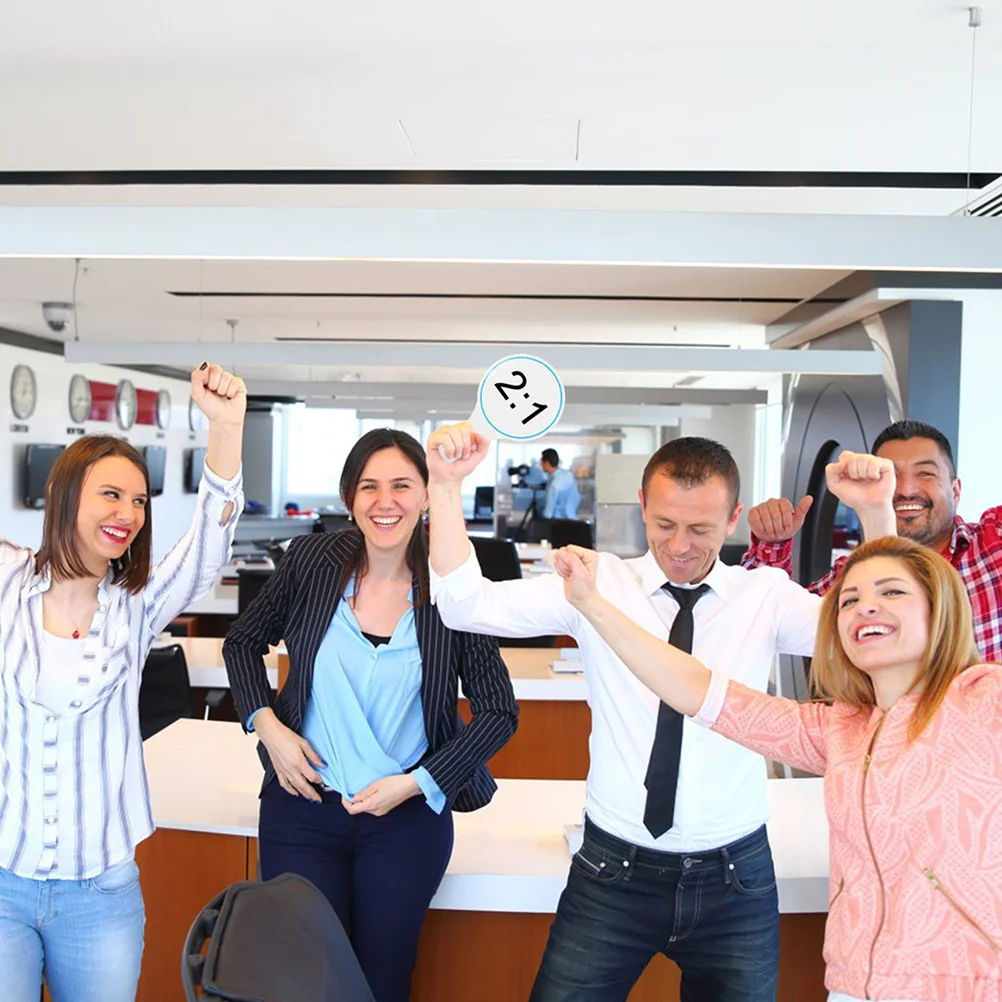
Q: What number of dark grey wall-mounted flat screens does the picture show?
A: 3